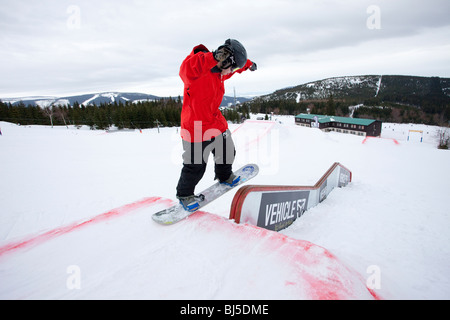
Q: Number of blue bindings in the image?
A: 2